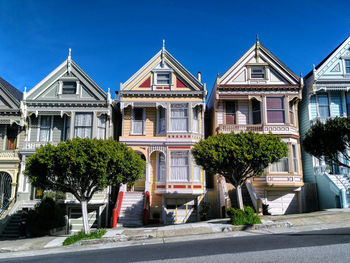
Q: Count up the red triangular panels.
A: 2